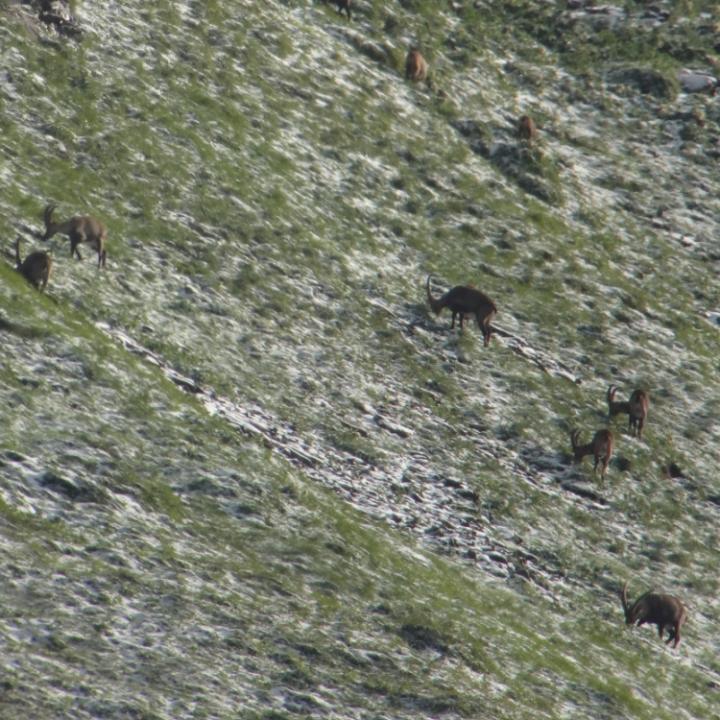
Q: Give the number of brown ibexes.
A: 9